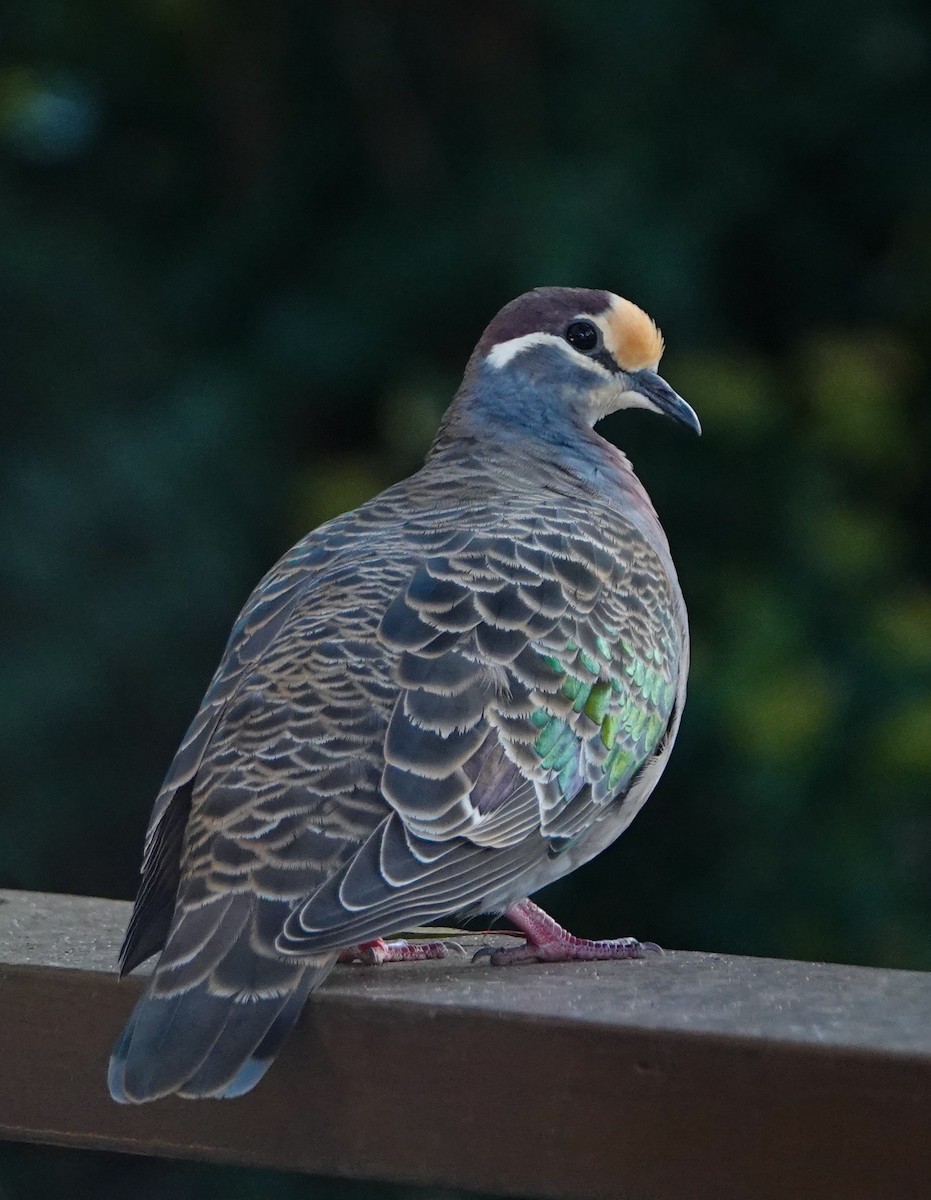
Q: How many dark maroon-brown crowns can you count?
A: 1